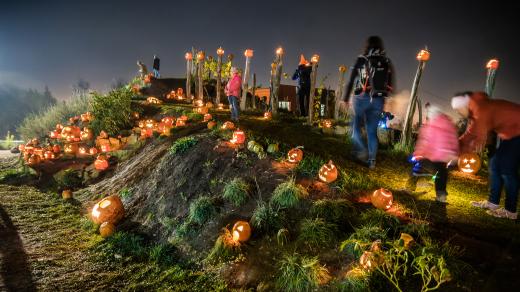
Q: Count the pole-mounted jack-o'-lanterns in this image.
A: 9